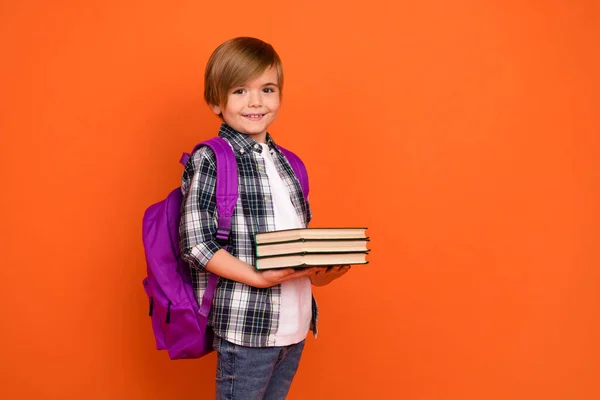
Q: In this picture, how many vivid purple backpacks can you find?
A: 1